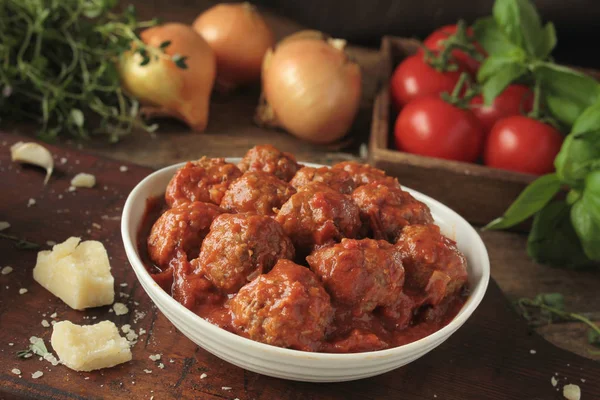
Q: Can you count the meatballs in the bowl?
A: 12